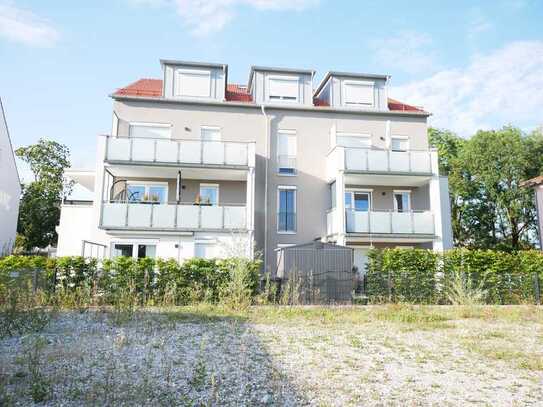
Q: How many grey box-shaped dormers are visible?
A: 3